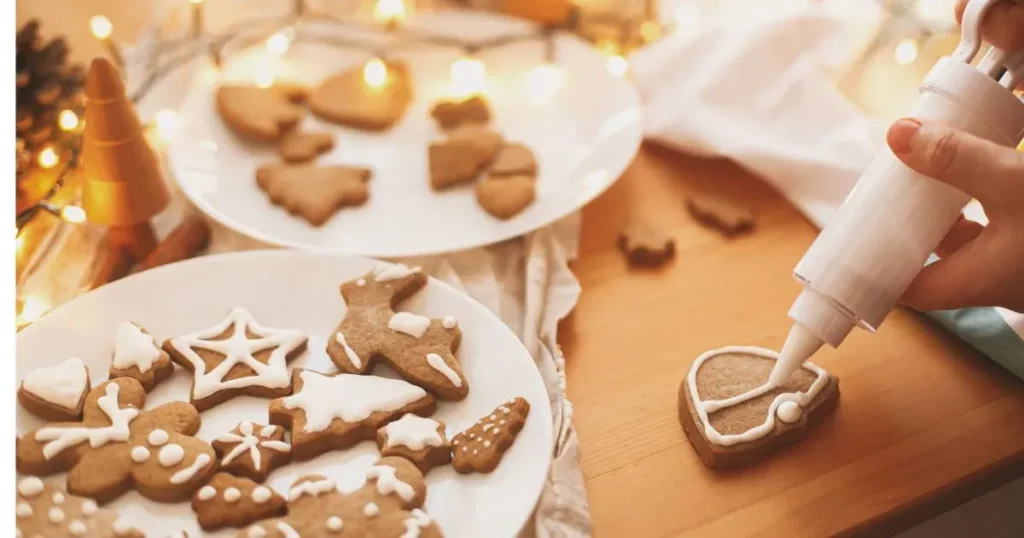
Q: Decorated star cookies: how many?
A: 3